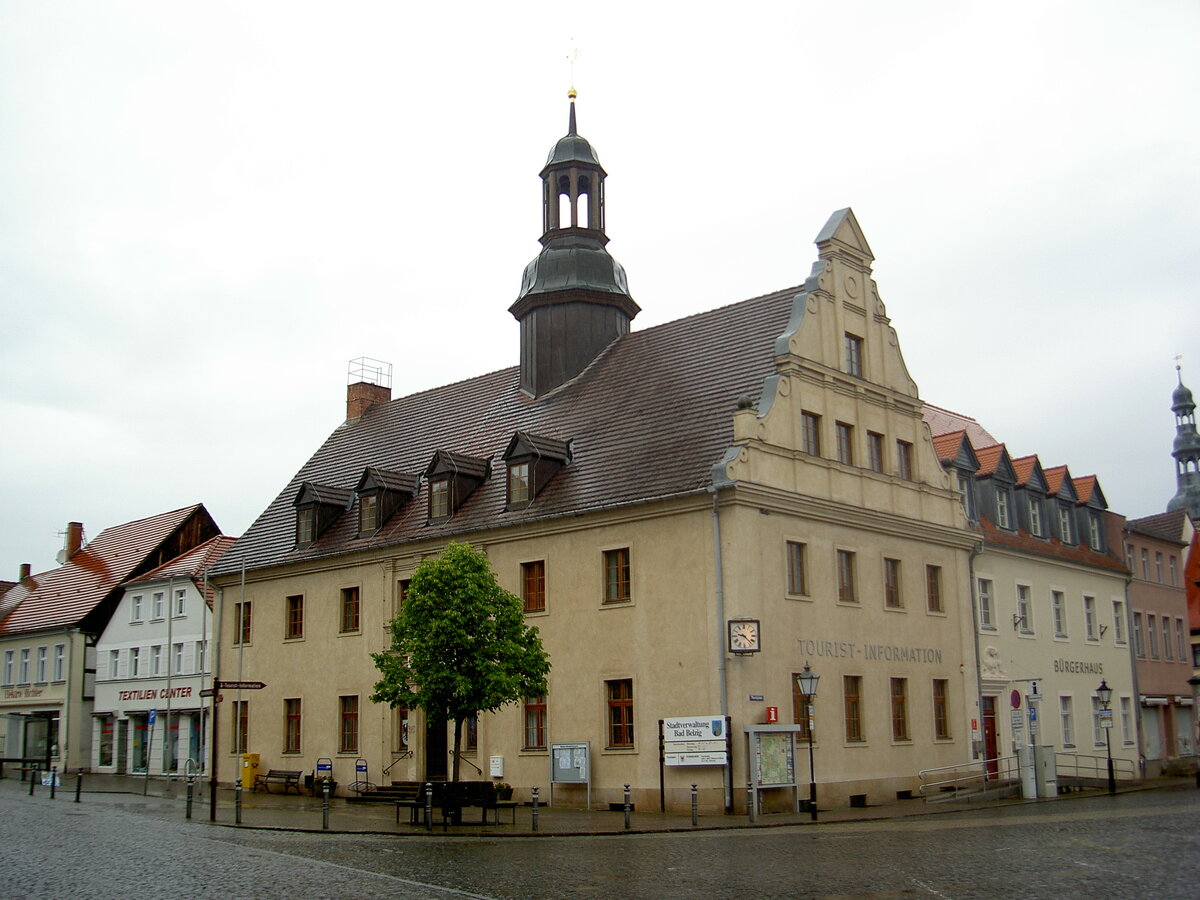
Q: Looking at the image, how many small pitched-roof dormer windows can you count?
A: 9